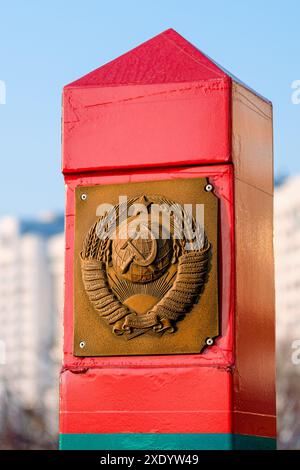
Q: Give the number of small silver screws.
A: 4